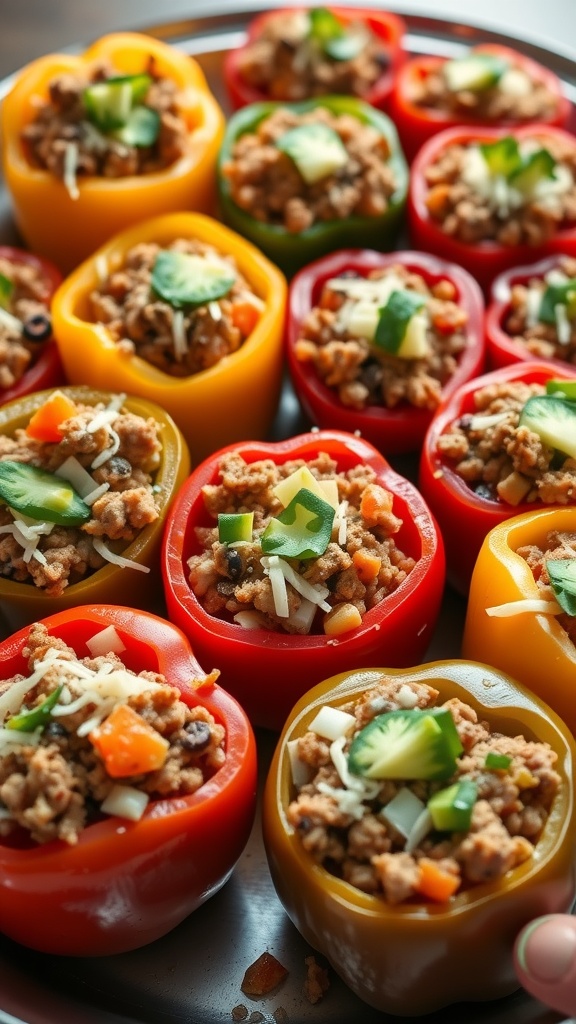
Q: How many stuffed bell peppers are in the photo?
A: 15